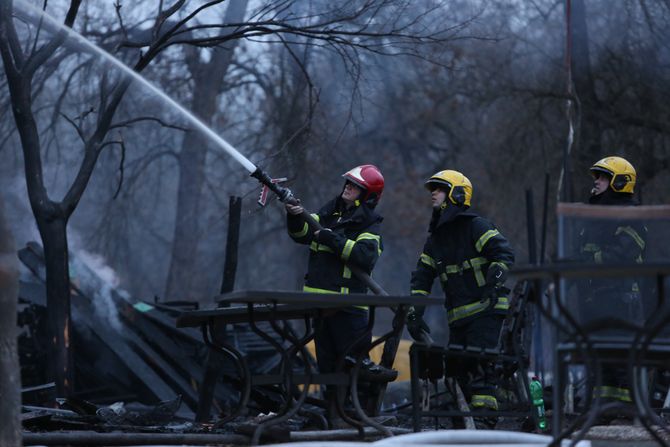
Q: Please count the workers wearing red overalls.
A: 0